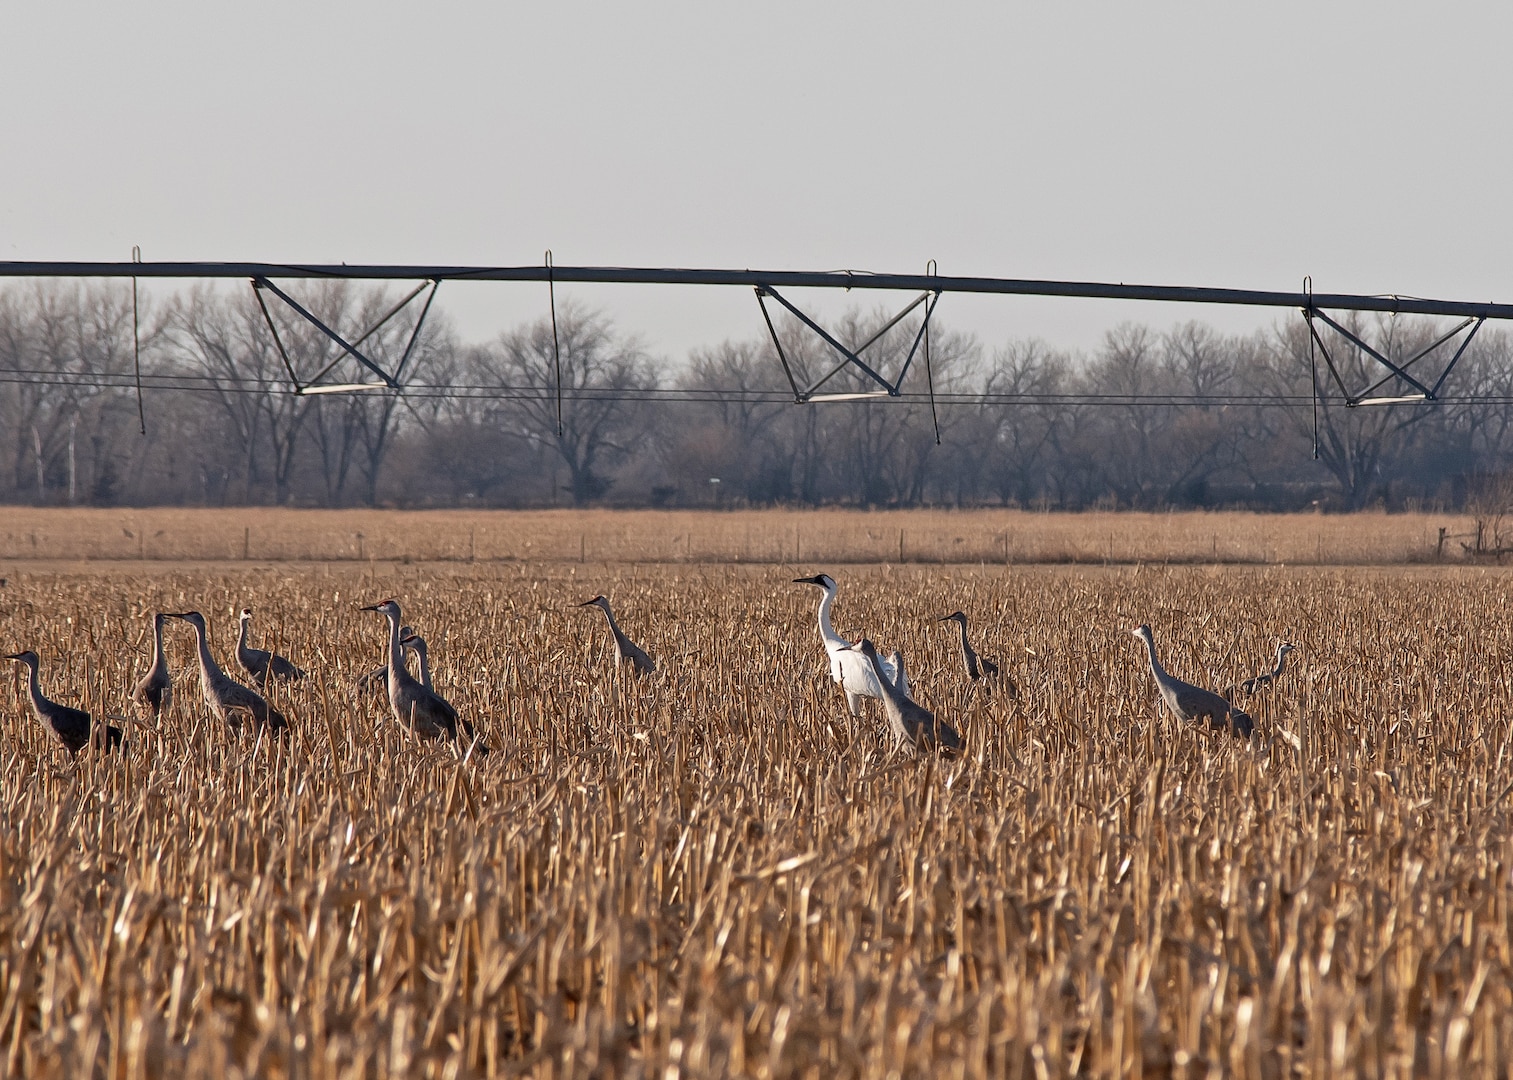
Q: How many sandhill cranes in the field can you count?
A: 13